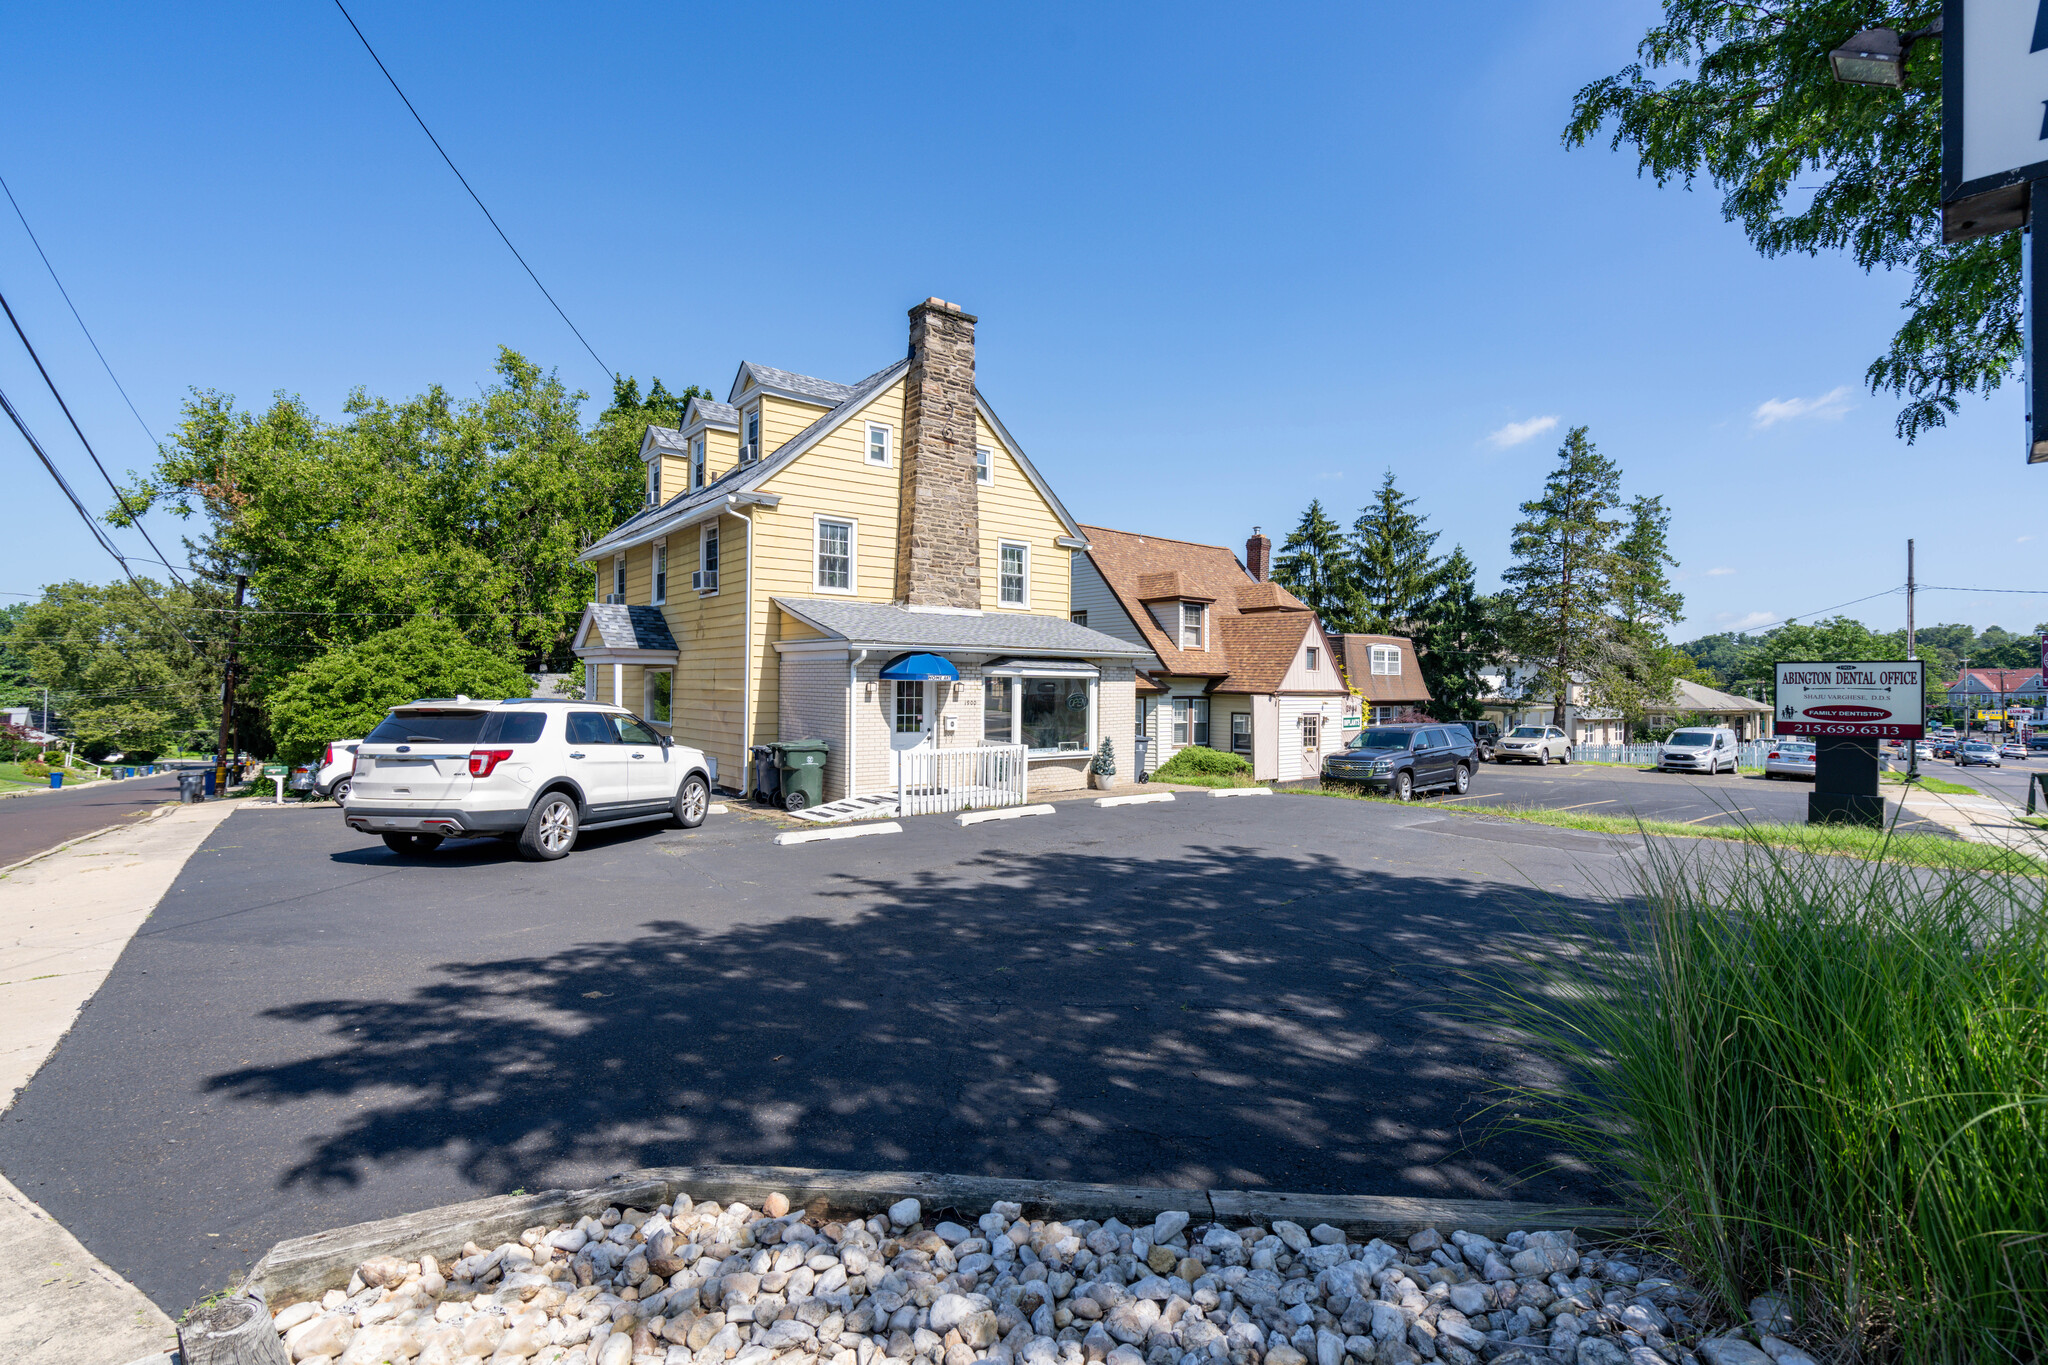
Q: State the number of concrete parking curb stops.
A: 5